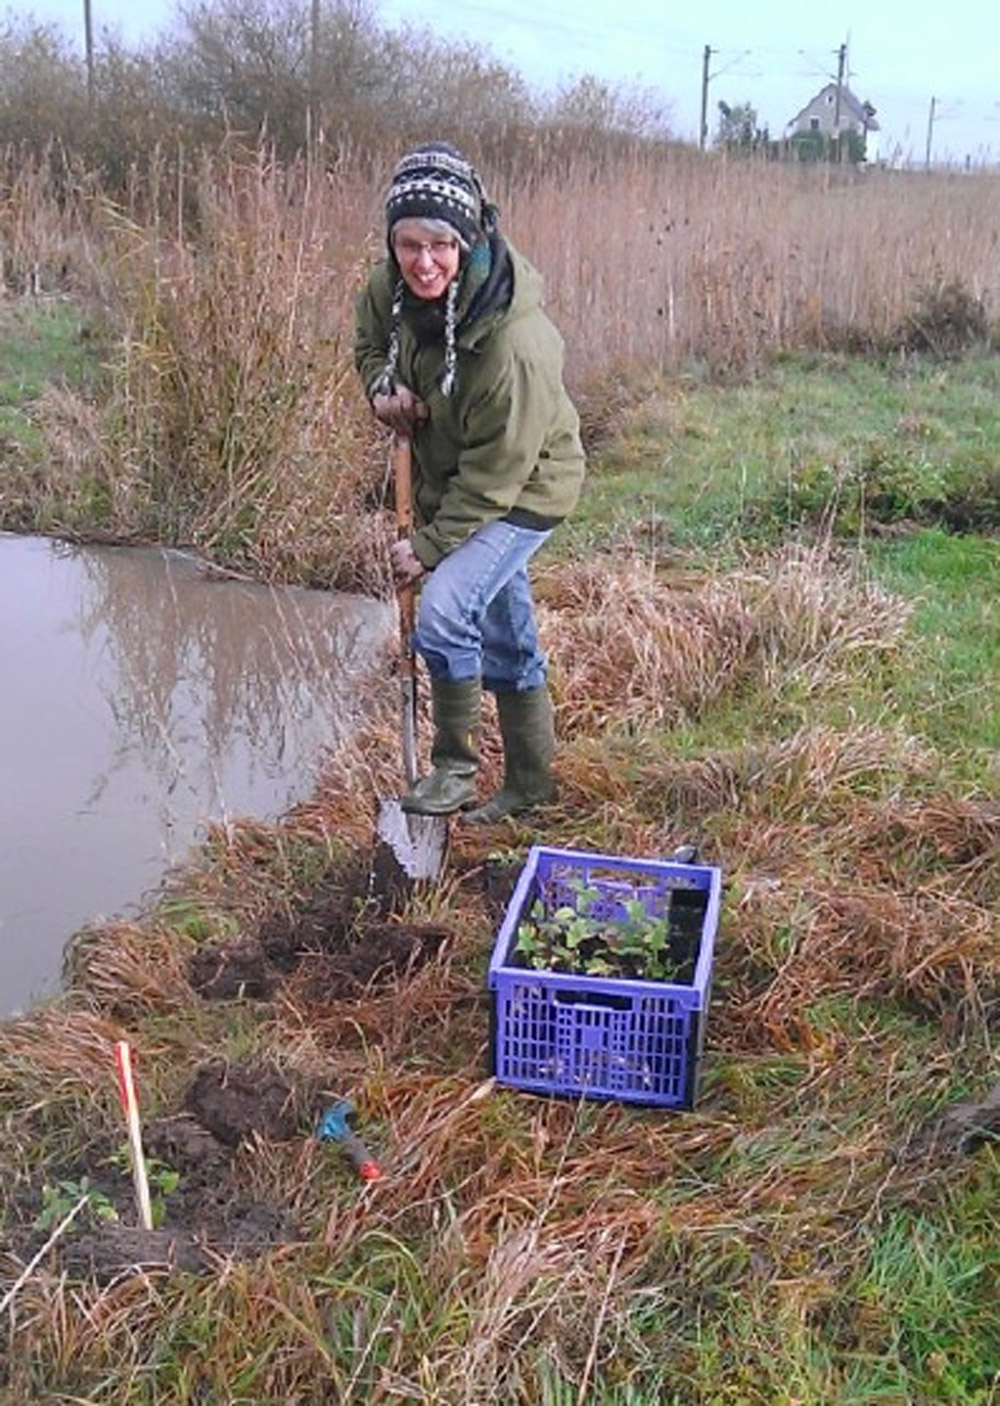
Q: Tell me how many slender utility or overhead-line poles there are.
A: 5